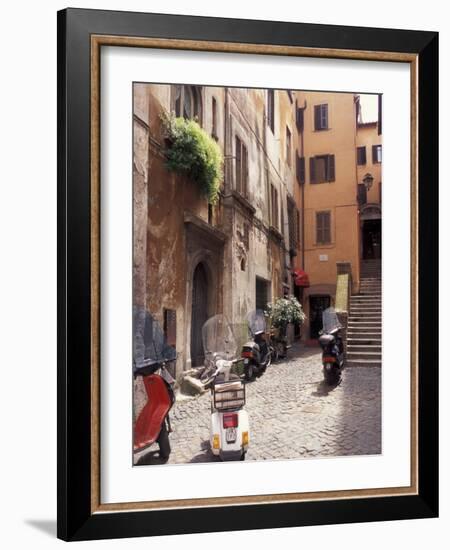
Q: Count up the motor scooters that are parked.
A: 4